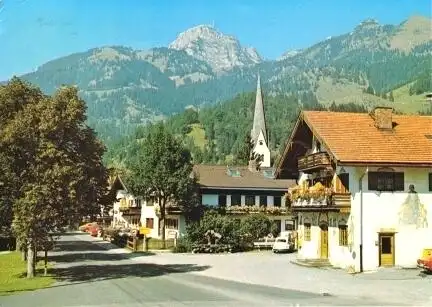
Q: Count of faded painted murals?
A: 1